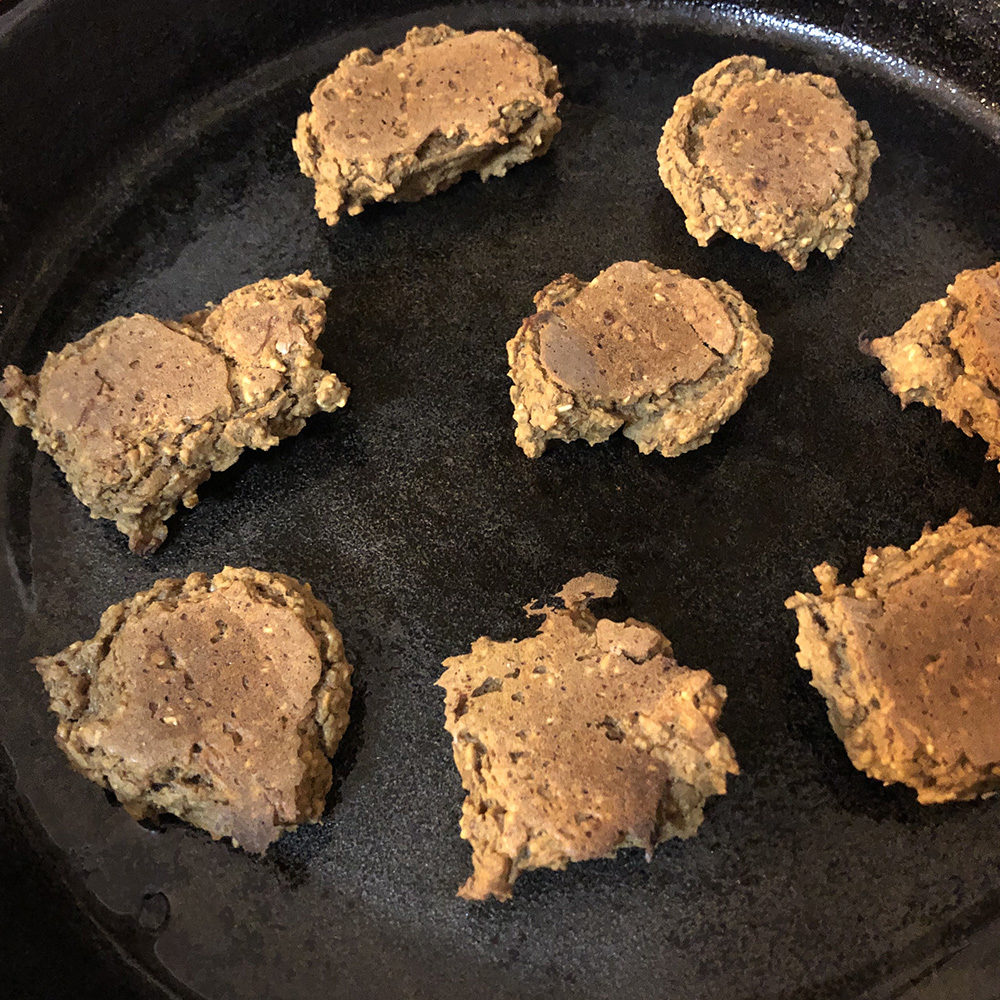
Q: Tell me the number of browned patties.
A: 8